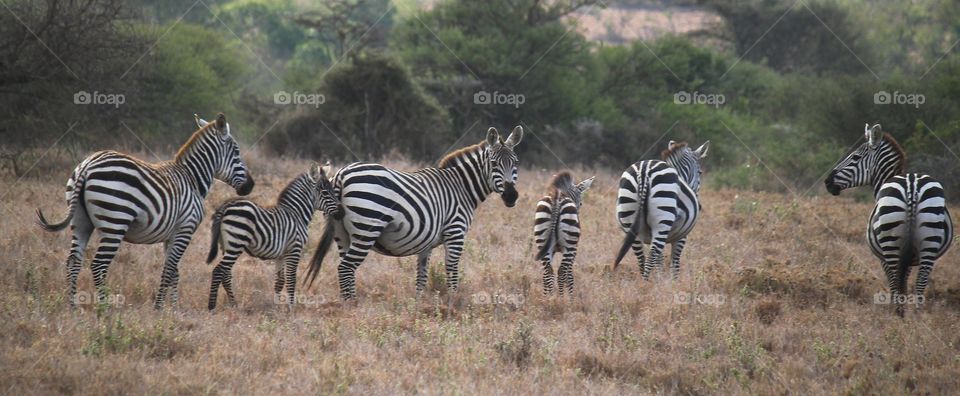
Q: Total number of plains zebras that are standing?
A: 6